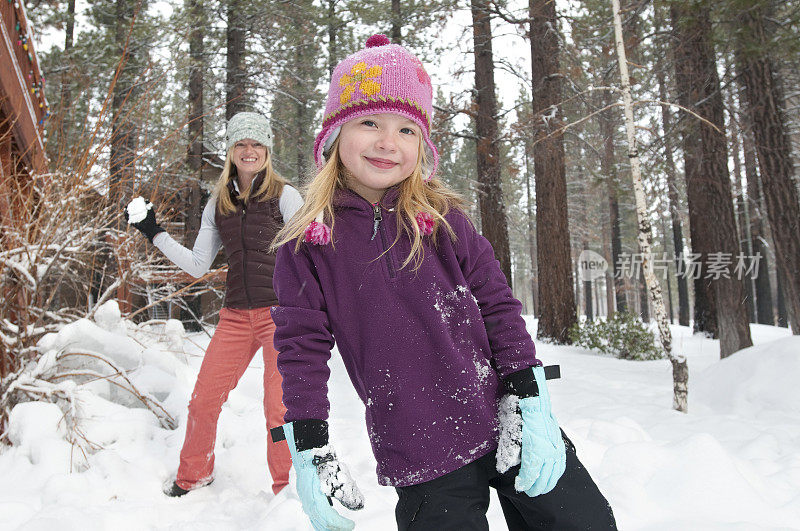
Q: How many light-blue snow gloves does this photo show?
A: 2